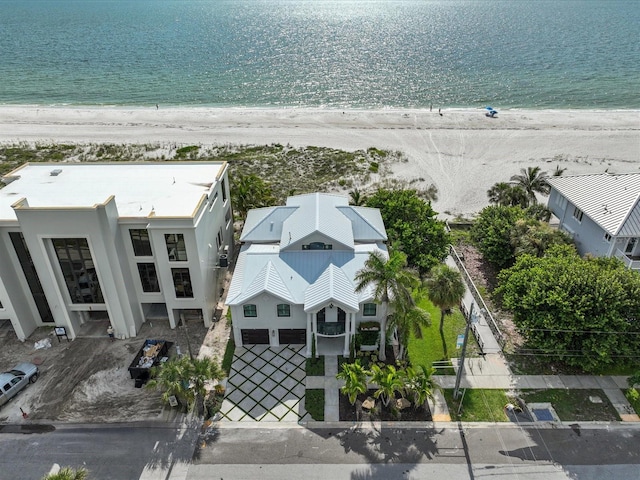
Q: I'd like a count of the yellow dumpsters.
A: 0